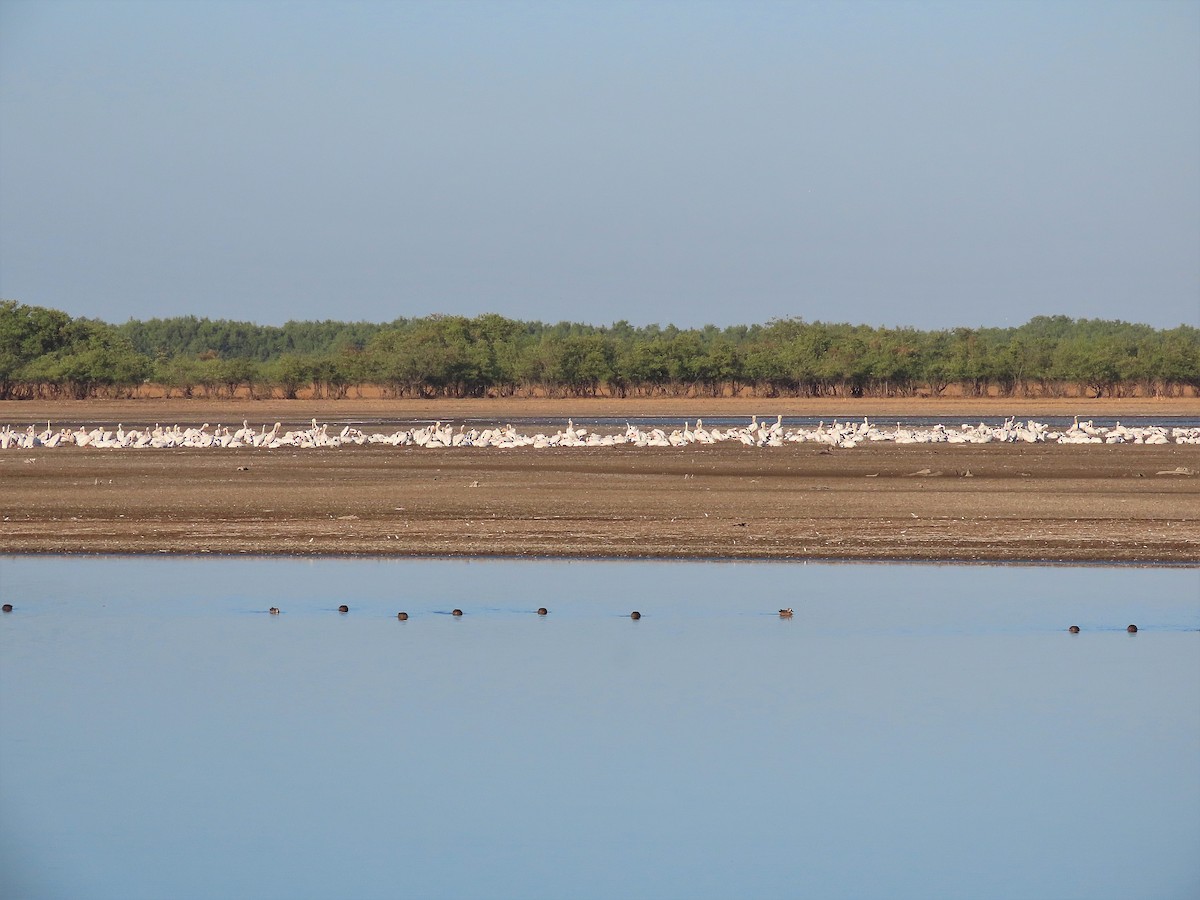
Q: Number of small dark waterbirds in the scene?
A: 10